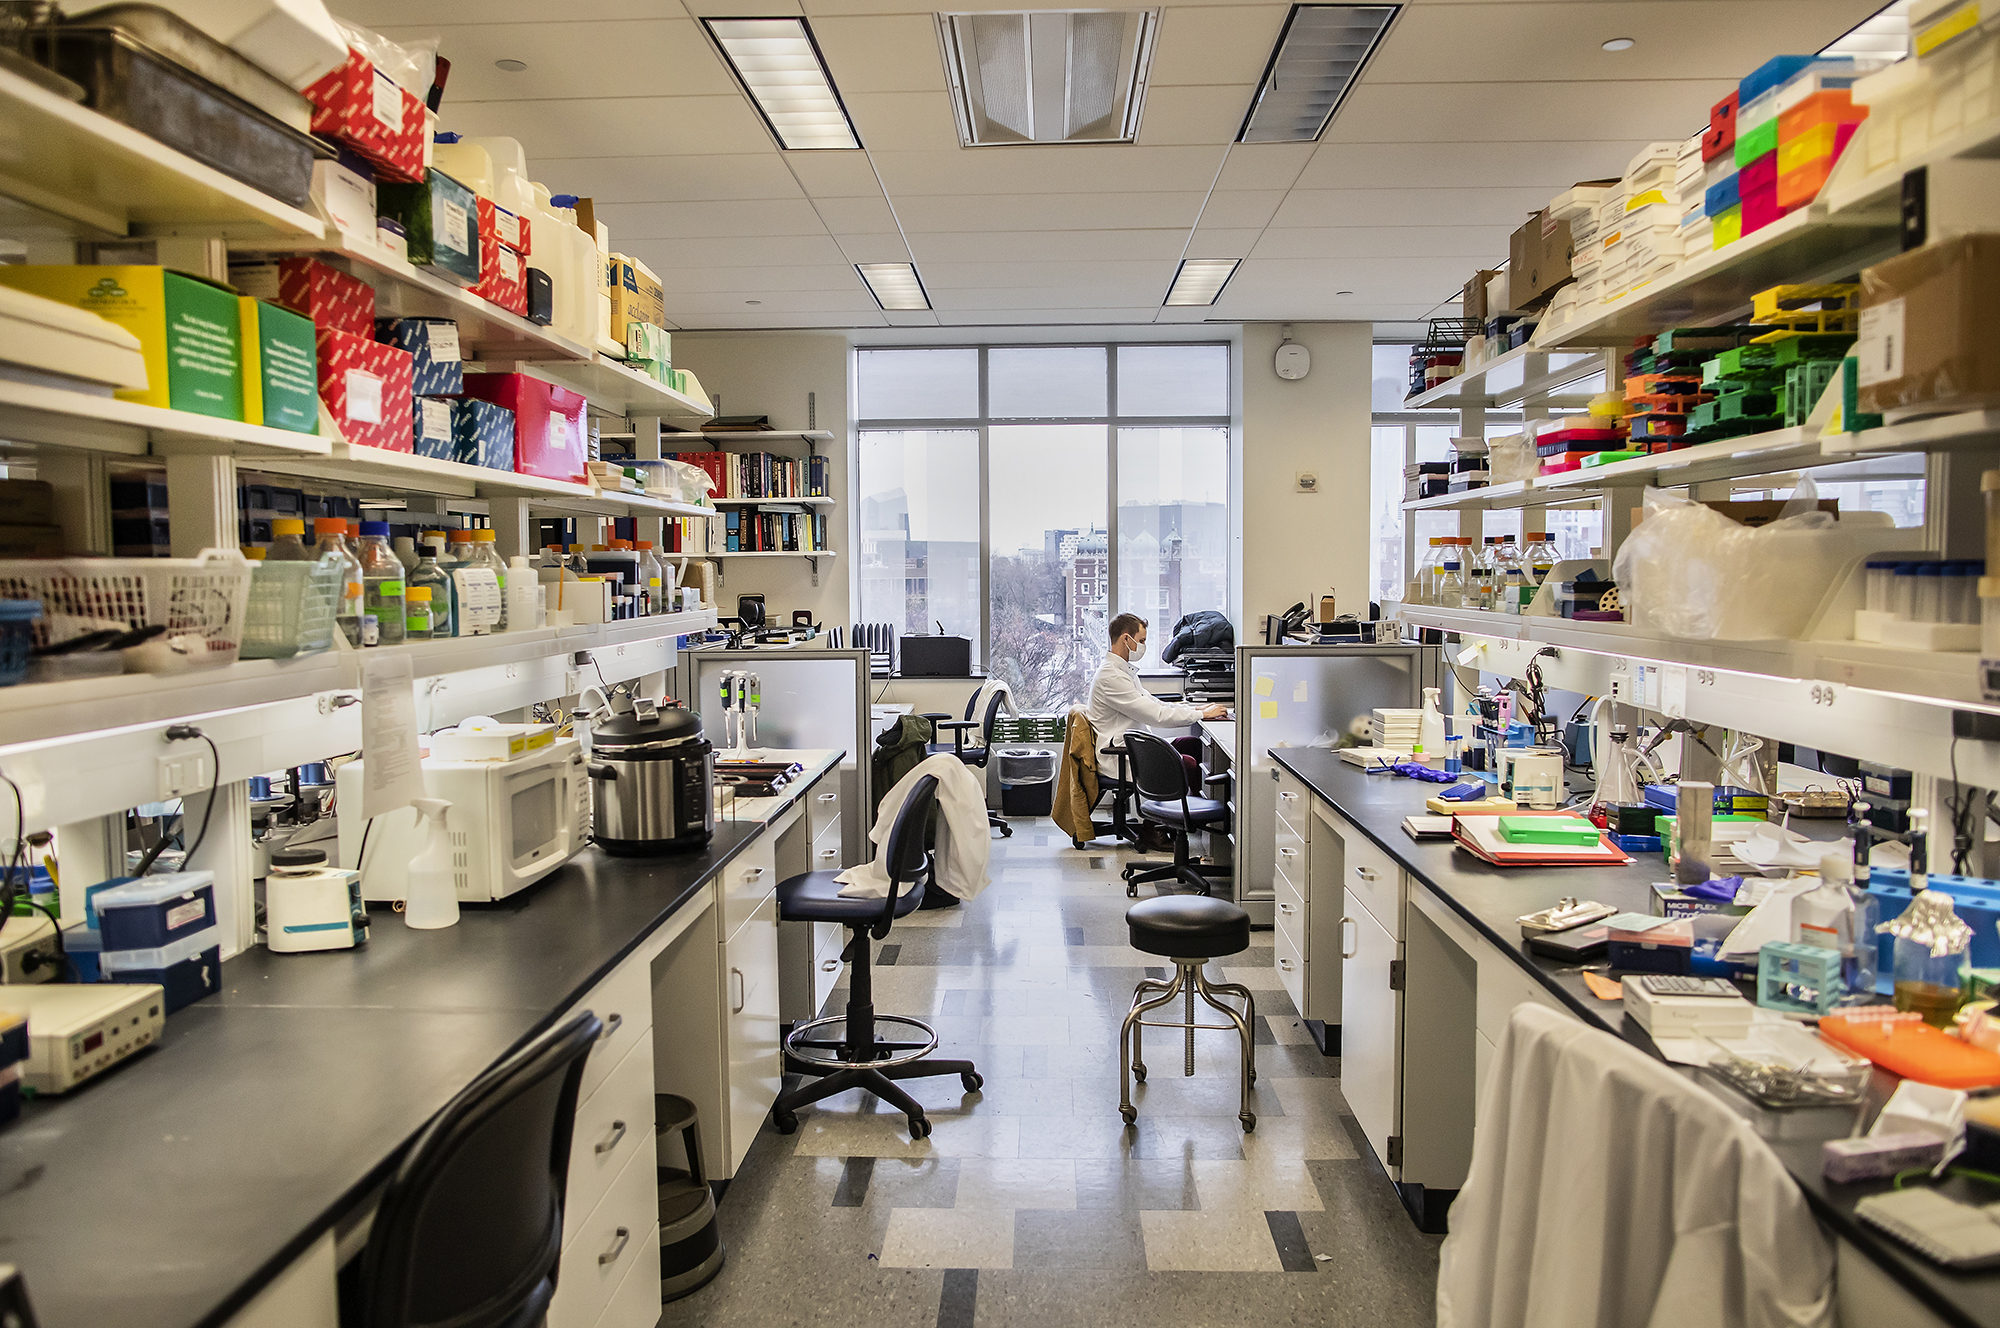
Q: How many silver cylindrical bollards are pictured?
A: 0